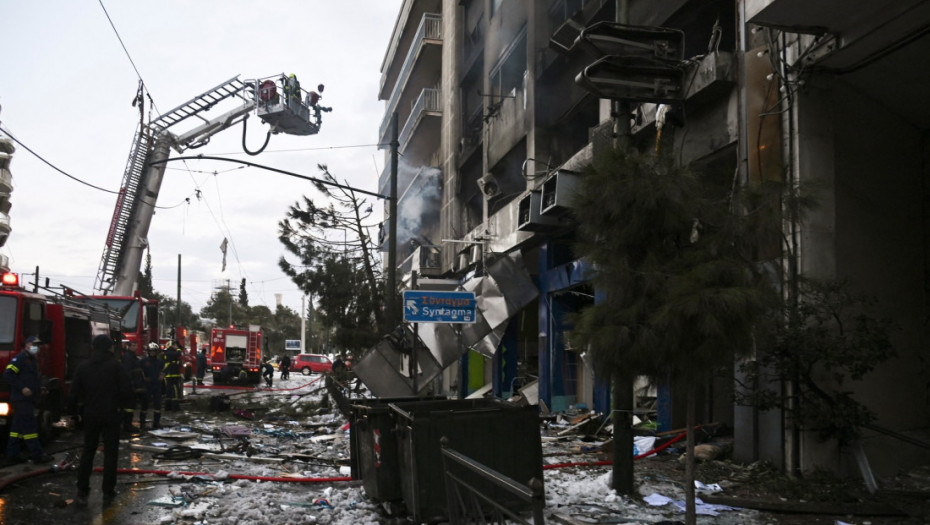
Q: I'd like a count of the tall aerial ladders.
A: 1